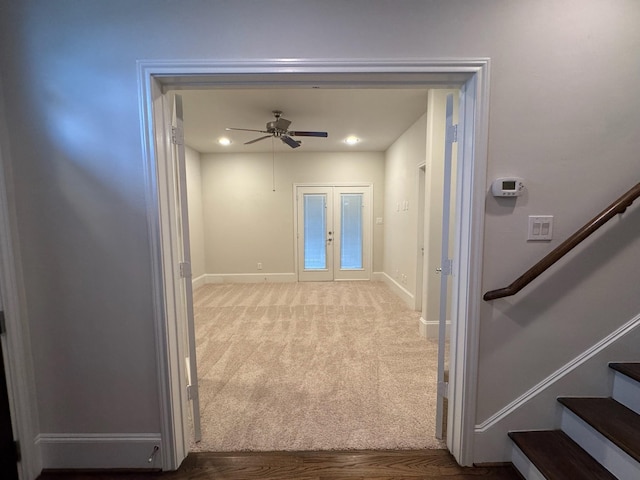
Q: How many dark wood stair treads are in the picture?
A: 3